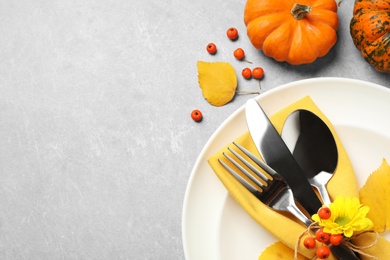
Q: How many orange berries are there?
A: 11